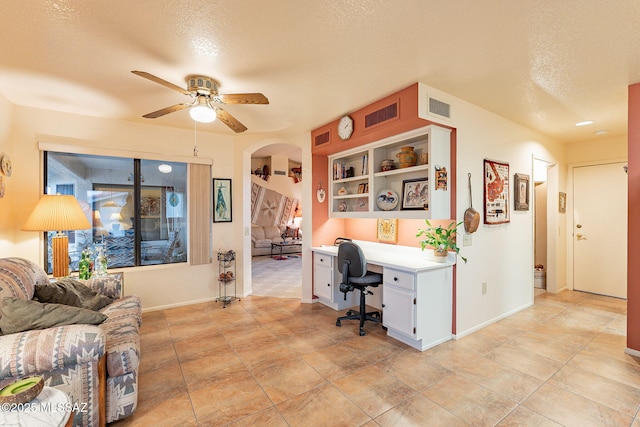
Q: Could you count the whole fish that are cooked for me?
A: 0